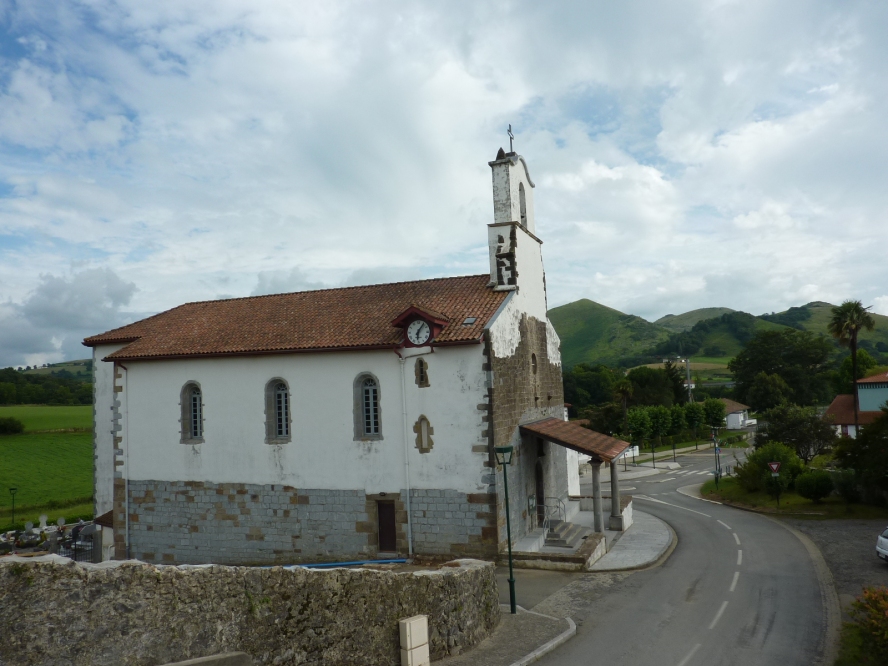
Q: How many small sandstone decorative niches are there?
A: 2